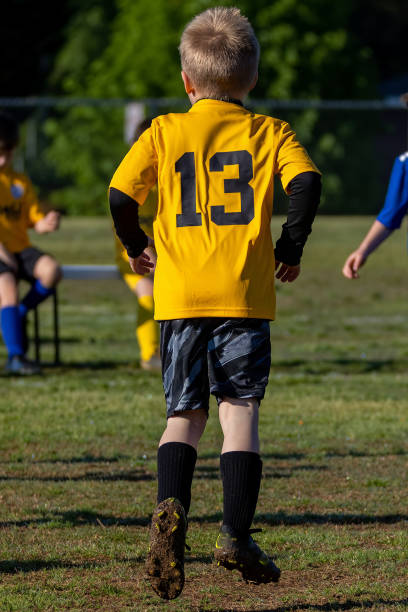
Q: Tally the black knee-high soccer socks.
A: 2